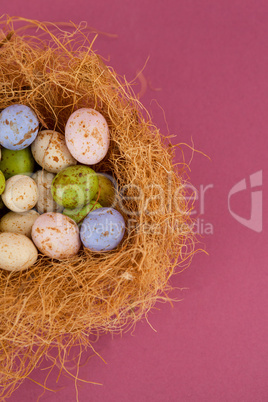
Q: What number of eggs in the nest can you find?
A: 14